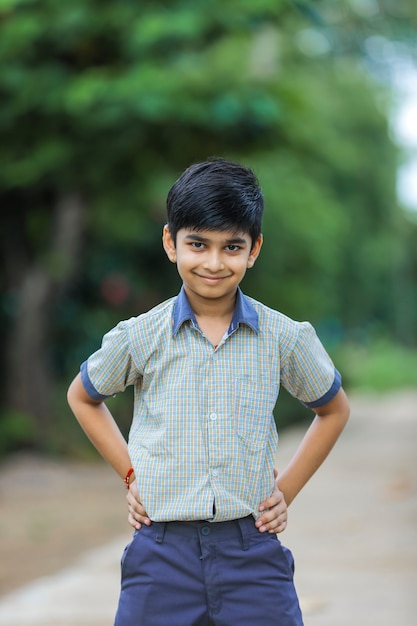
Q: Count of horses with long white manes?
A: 0